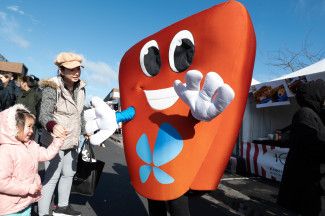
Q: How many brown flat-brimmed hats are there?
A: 1